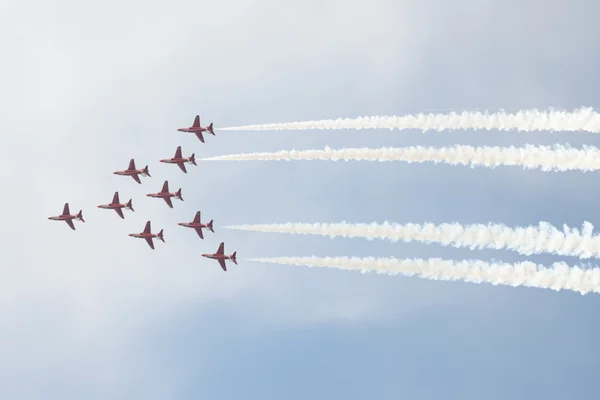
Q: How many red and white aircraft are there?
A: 9